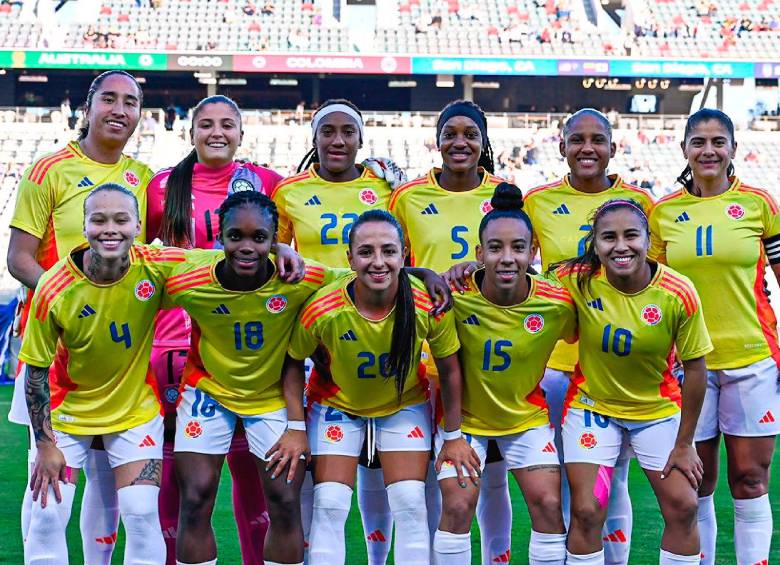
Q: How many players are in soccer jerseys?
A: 11